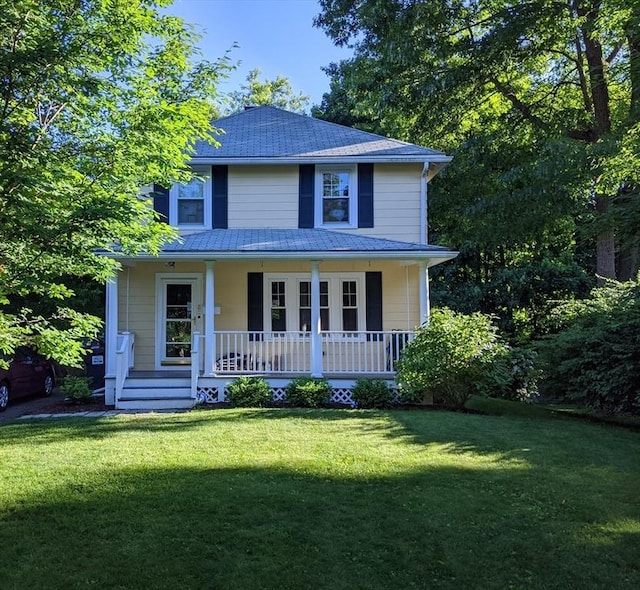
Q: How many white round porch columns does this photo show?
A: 4